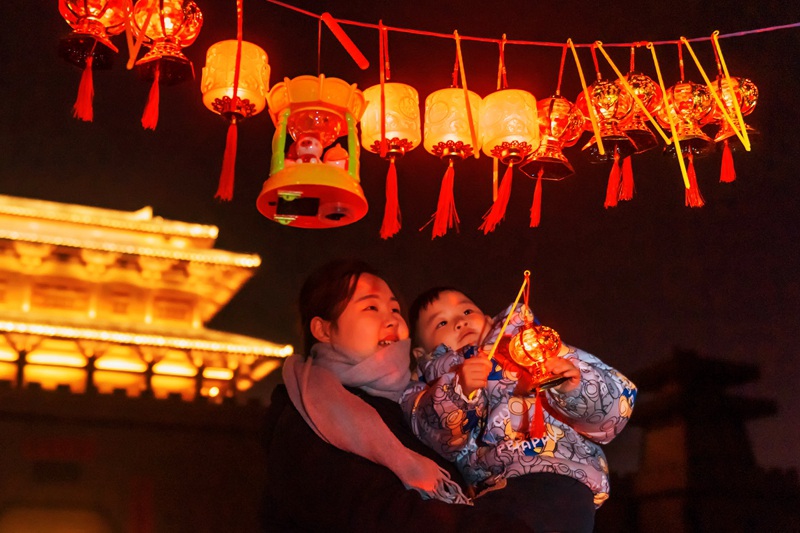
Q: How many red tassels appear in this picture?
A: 12